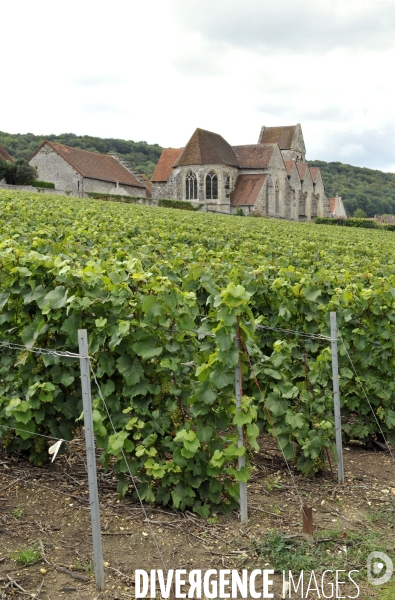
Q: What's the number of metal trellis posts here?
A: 3